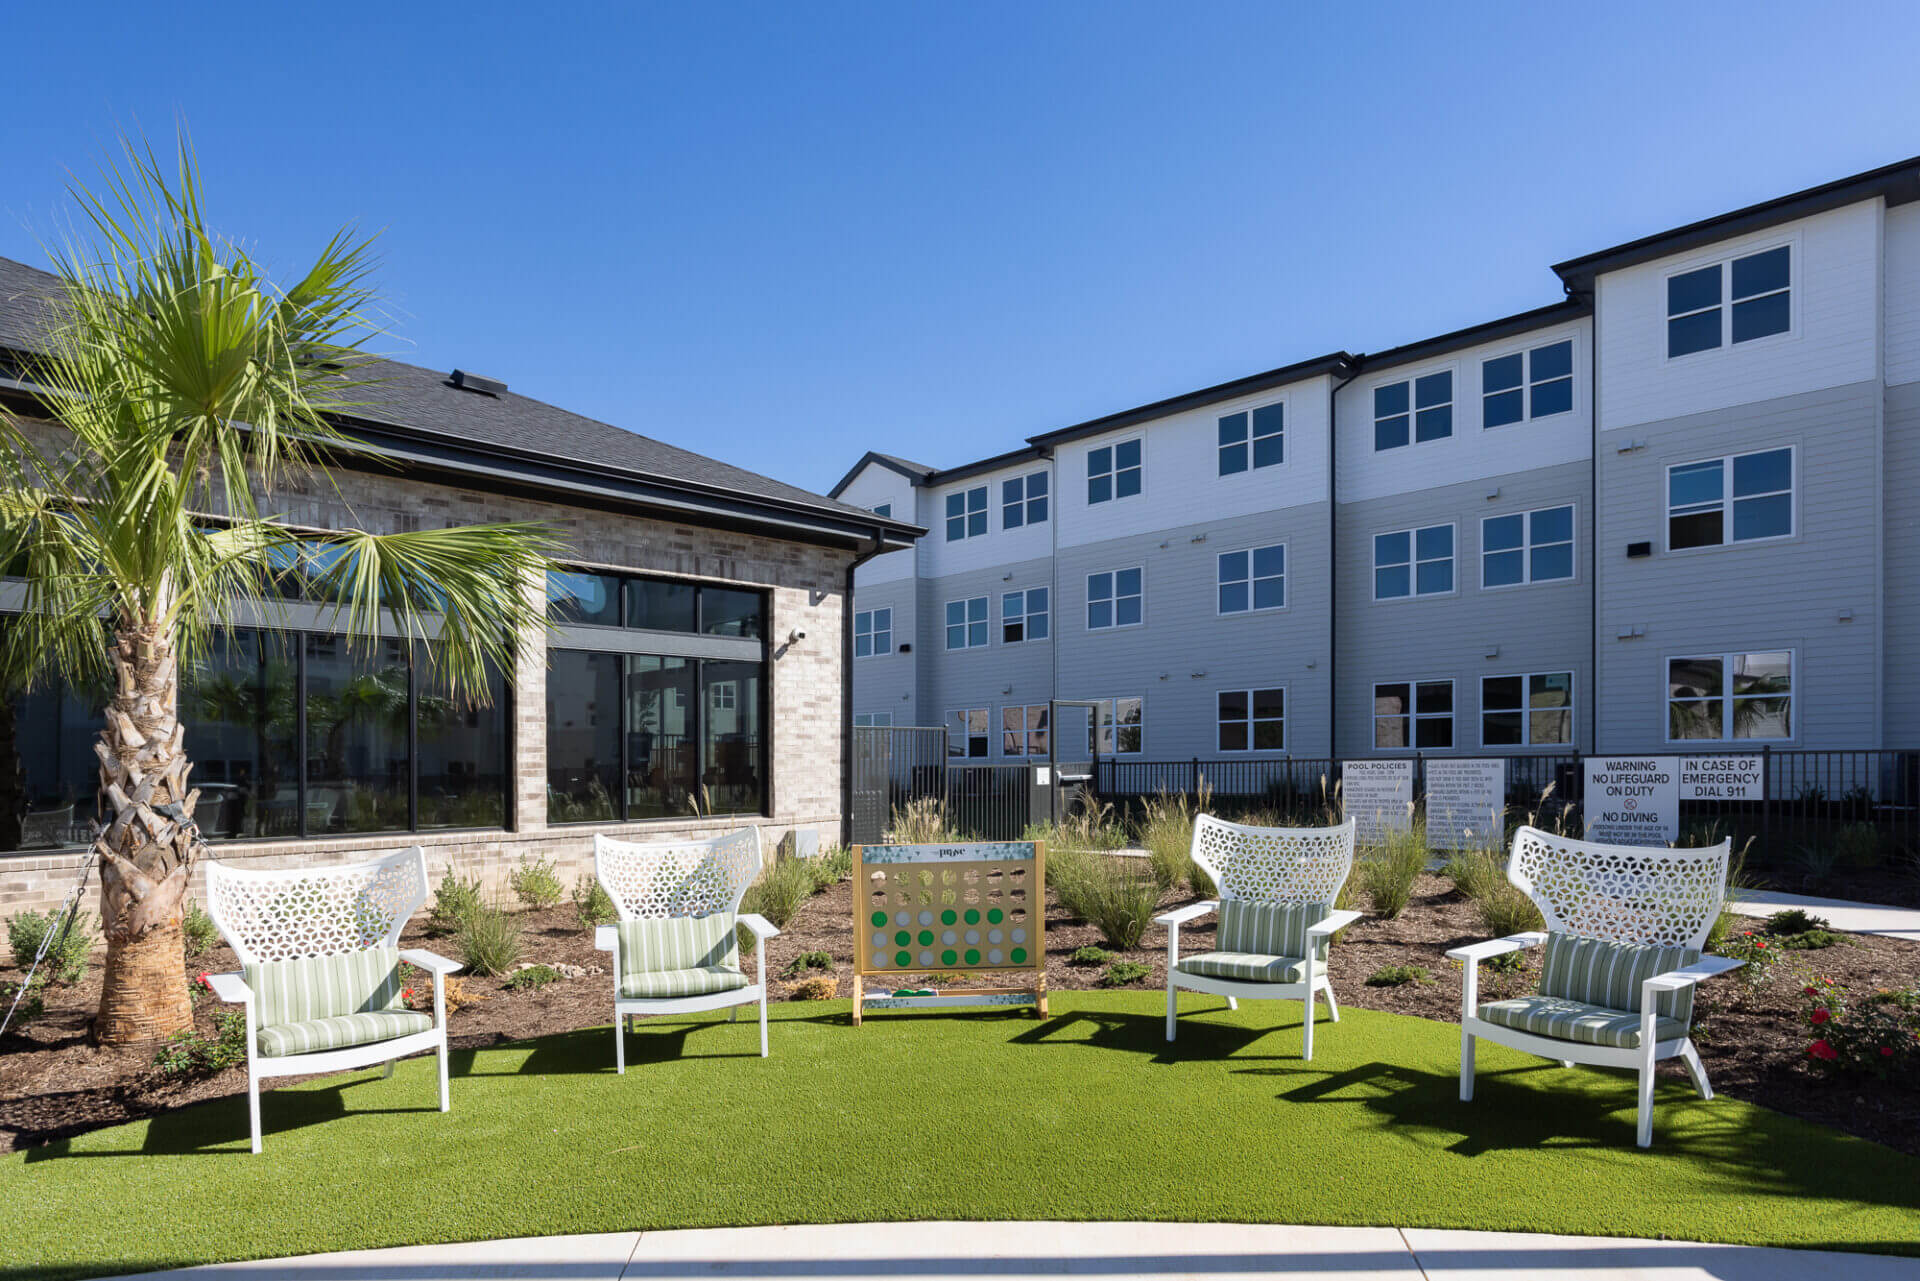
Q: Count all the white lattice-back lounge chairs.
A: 4